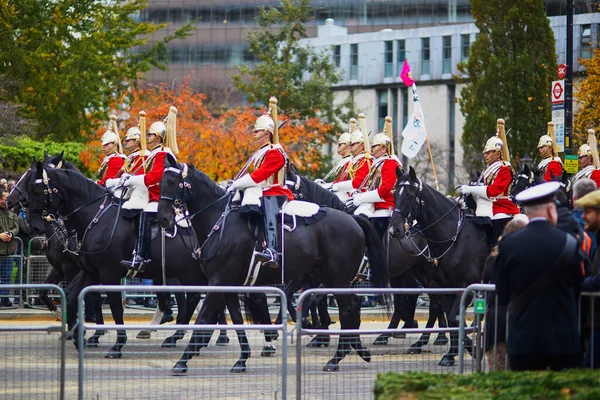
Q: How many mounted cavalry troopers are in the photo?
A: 10